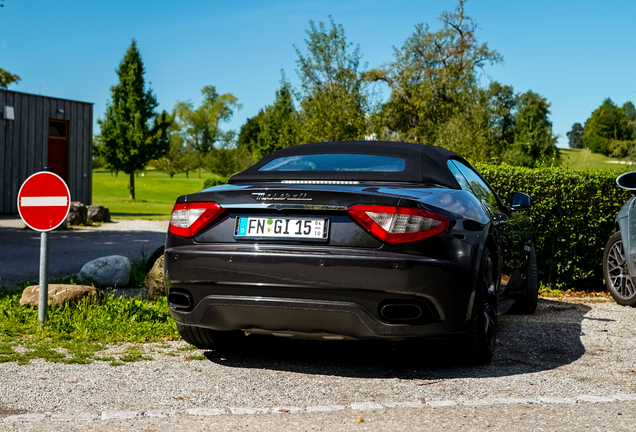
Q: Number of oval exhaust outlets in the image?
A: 2